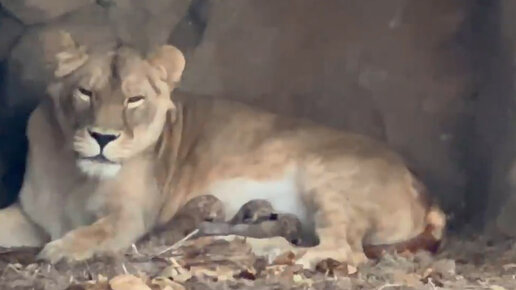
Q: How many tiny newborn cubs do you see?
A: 3